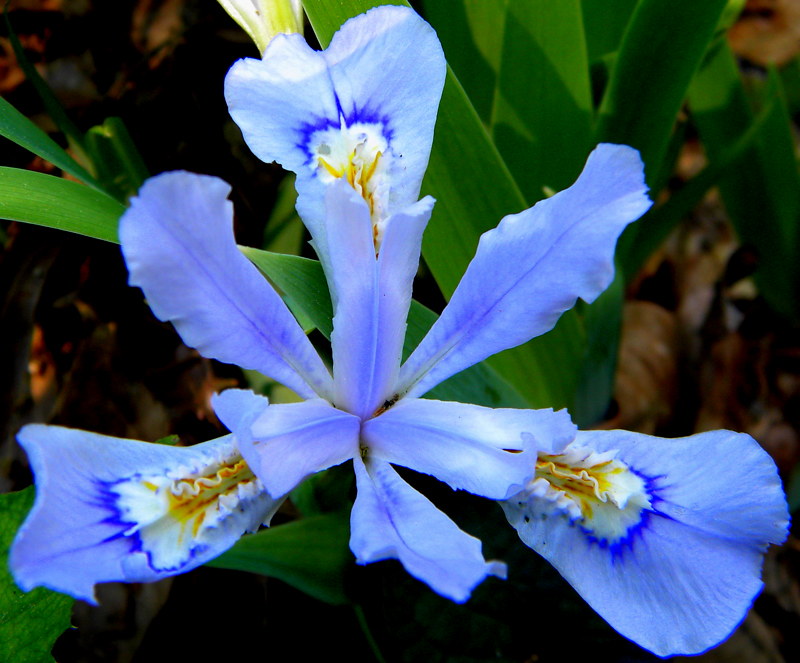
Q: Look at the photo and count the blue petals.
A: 9